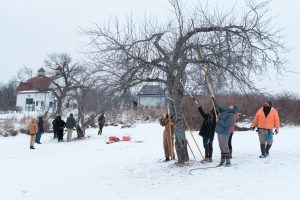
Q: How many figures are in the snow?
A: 11